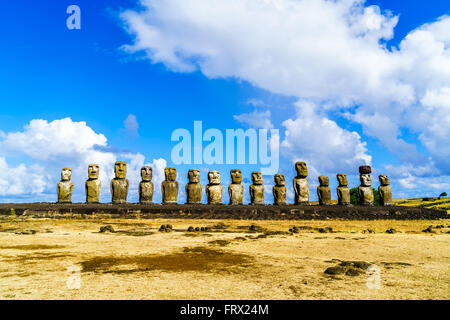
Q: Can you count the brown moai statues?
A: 15